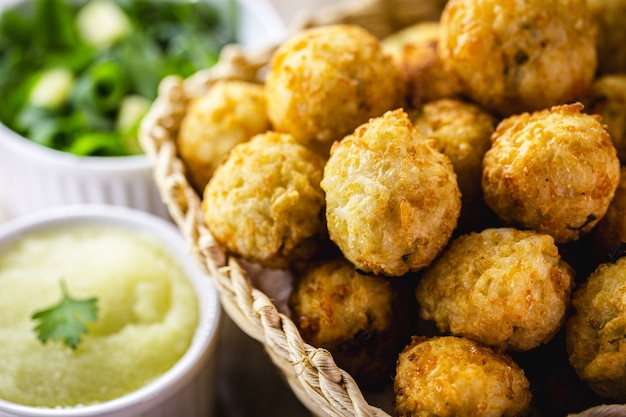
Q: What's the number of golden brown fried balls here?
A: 15